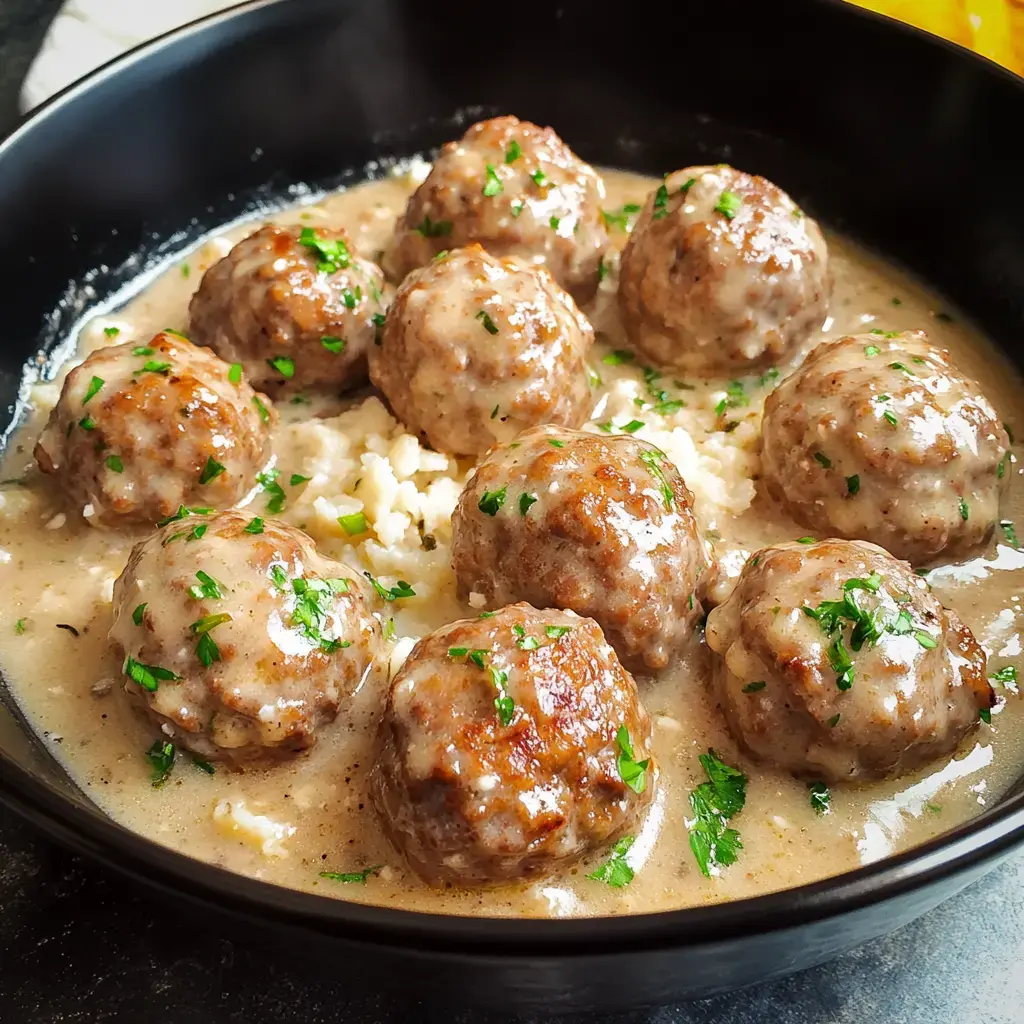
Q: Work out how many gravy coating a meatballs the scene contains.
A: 10